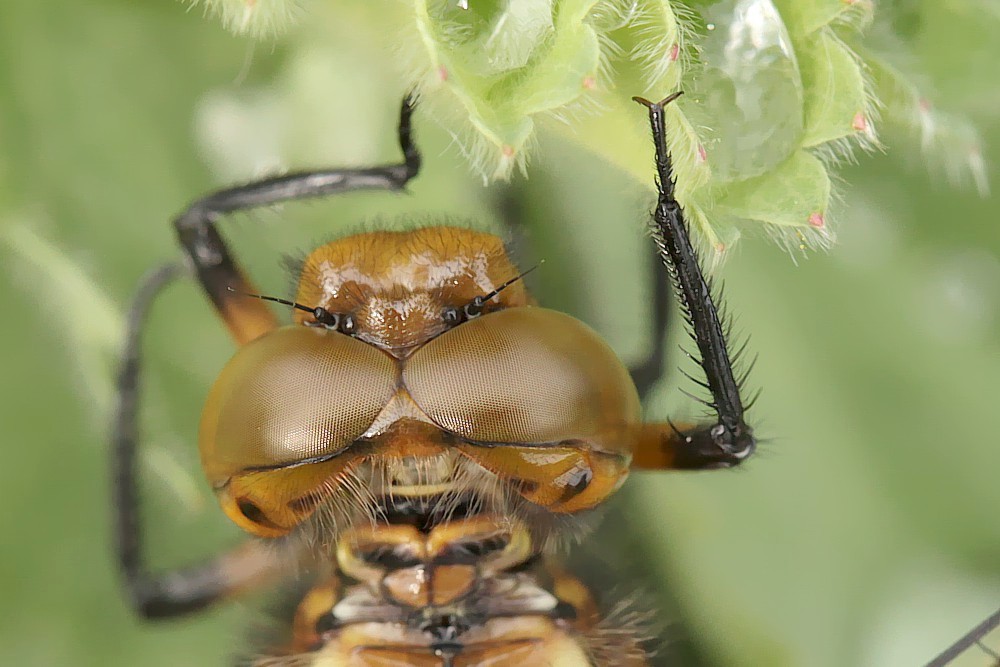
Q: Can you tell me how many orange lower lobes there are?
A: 2